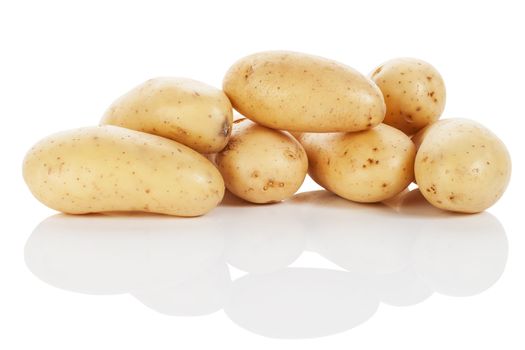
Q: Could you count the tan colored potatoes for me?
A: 7